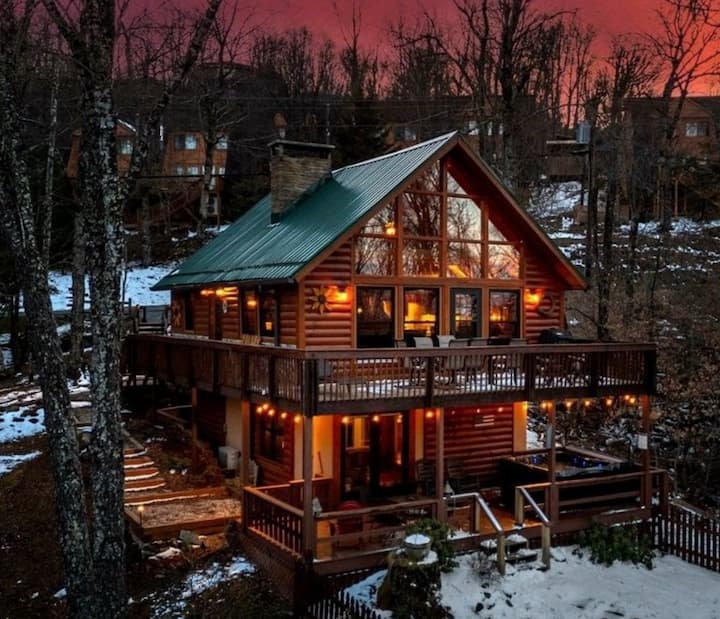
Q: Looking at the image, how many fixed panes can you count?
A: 10